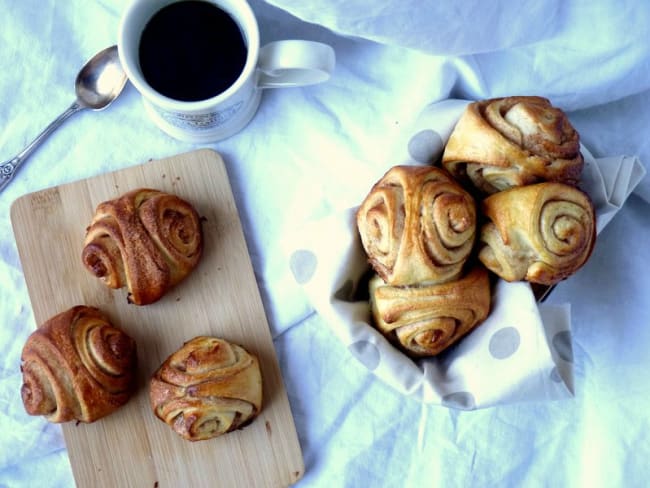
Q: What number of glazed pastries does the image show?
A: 7